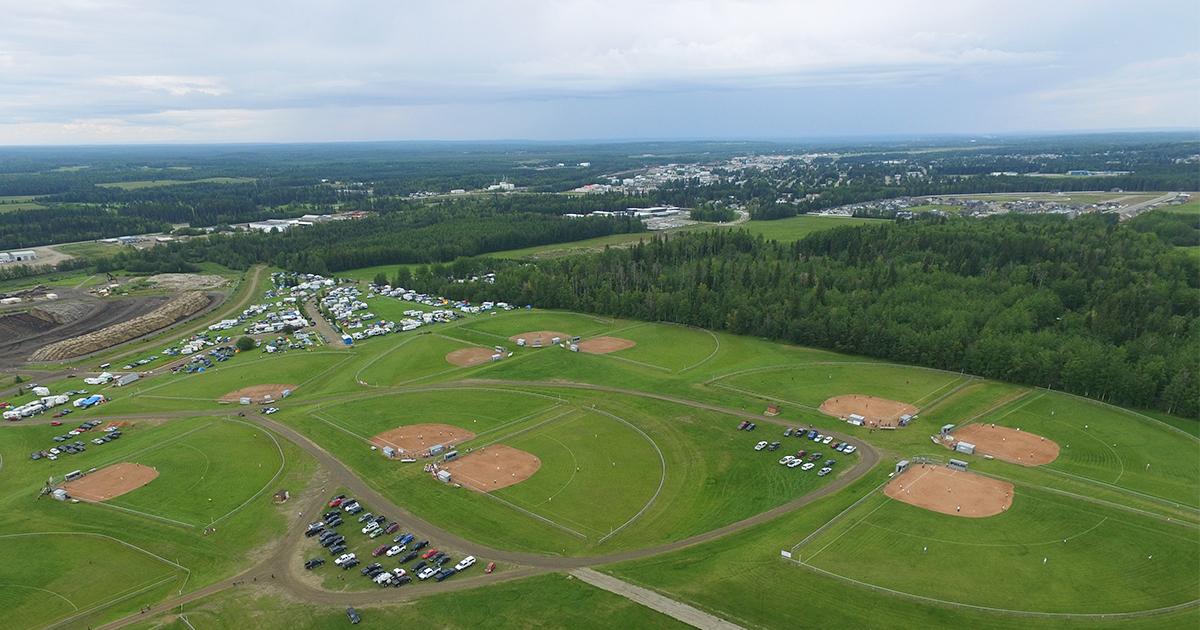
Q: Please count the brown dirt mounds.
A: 10